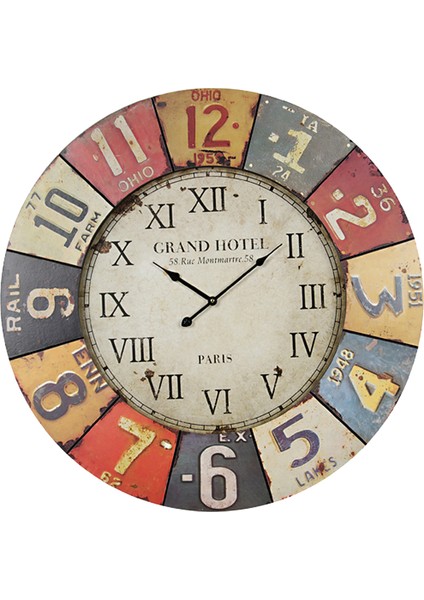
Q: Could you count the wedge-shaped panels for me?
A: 12